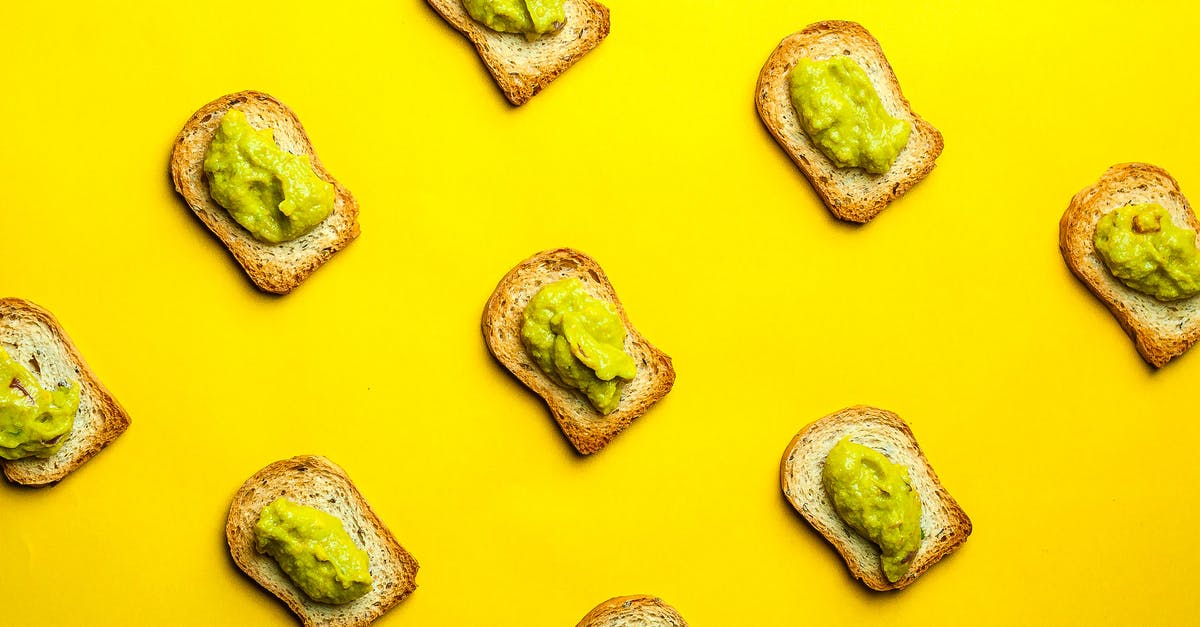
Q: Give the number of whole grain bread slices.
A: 9